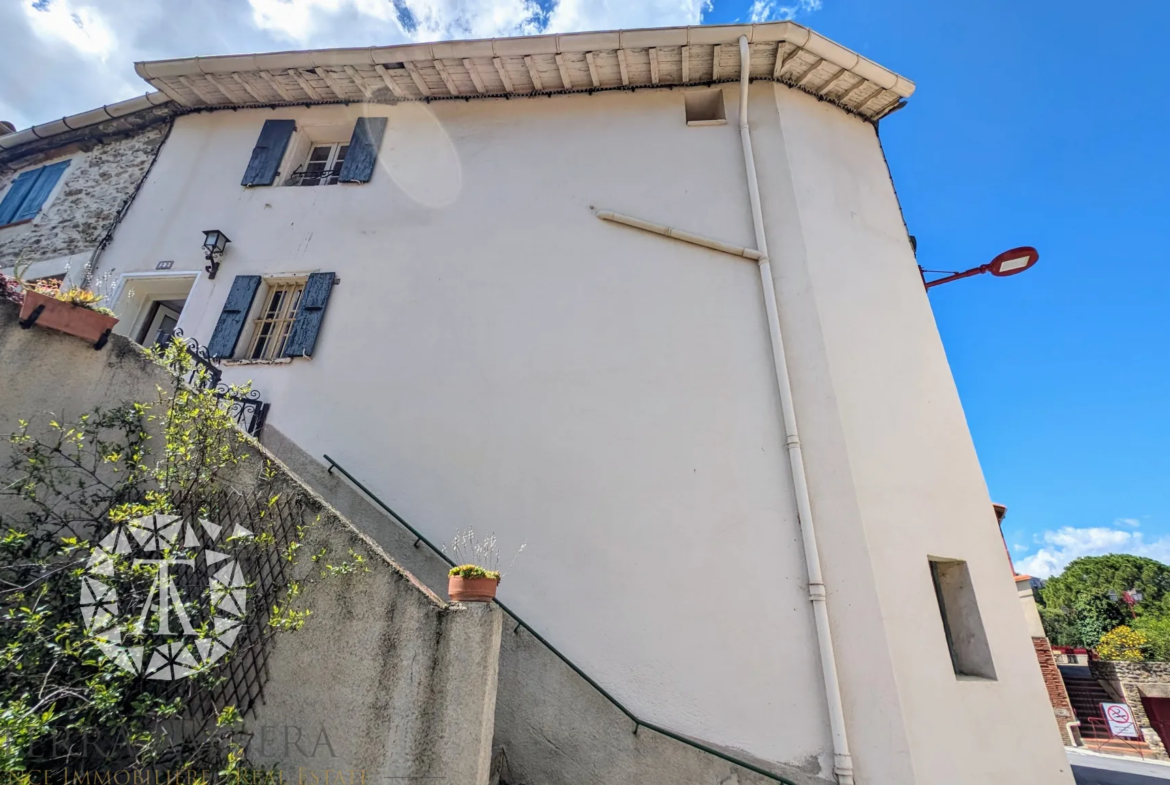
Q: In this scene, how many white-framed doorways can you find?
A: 1